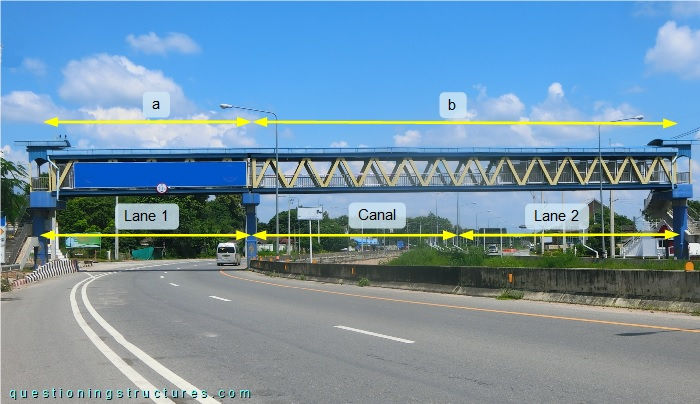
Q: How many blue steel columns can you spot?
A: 3